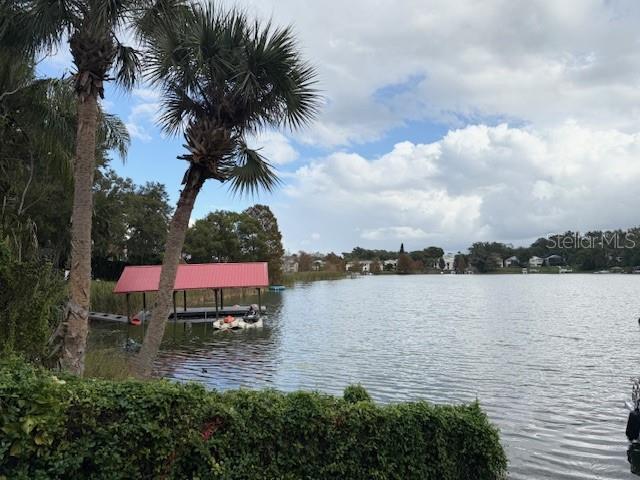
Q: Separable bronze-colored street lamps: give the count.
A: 0